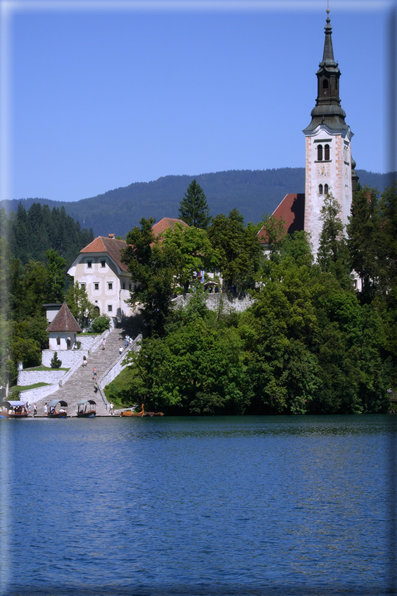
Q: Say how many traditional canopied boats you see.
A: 3